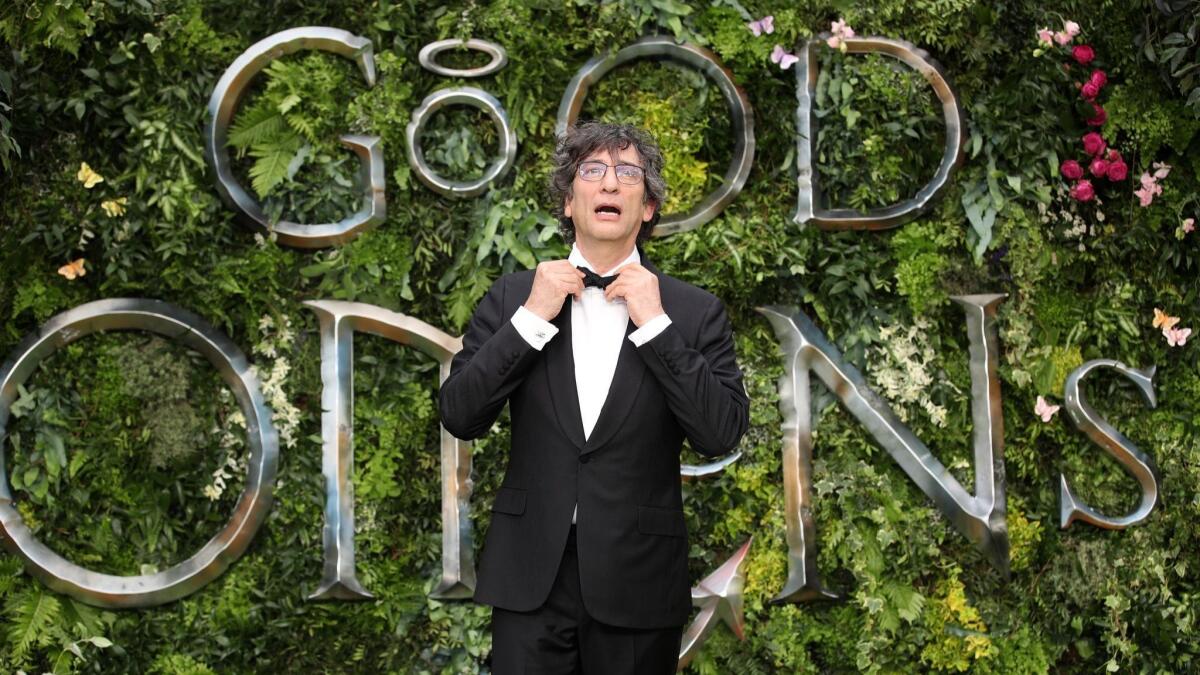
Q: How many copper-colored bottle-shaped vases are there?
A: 0